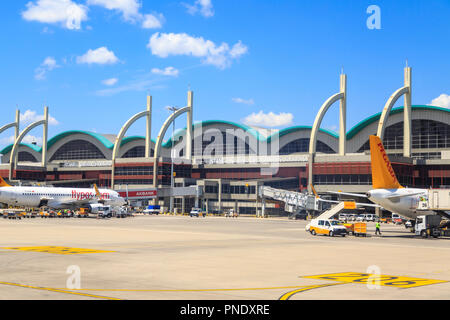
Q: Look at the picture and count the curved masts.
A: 6